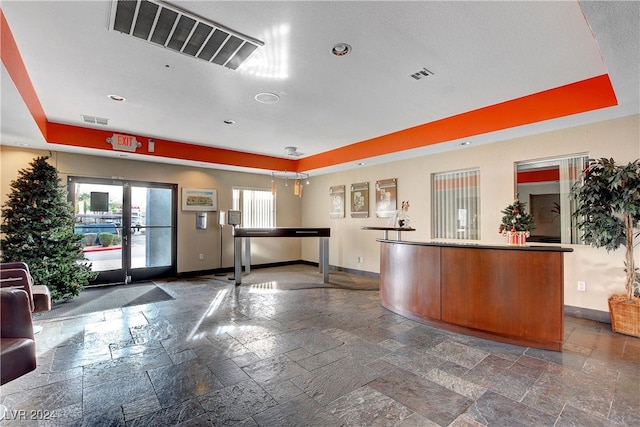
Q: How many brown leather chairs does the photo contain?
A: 2